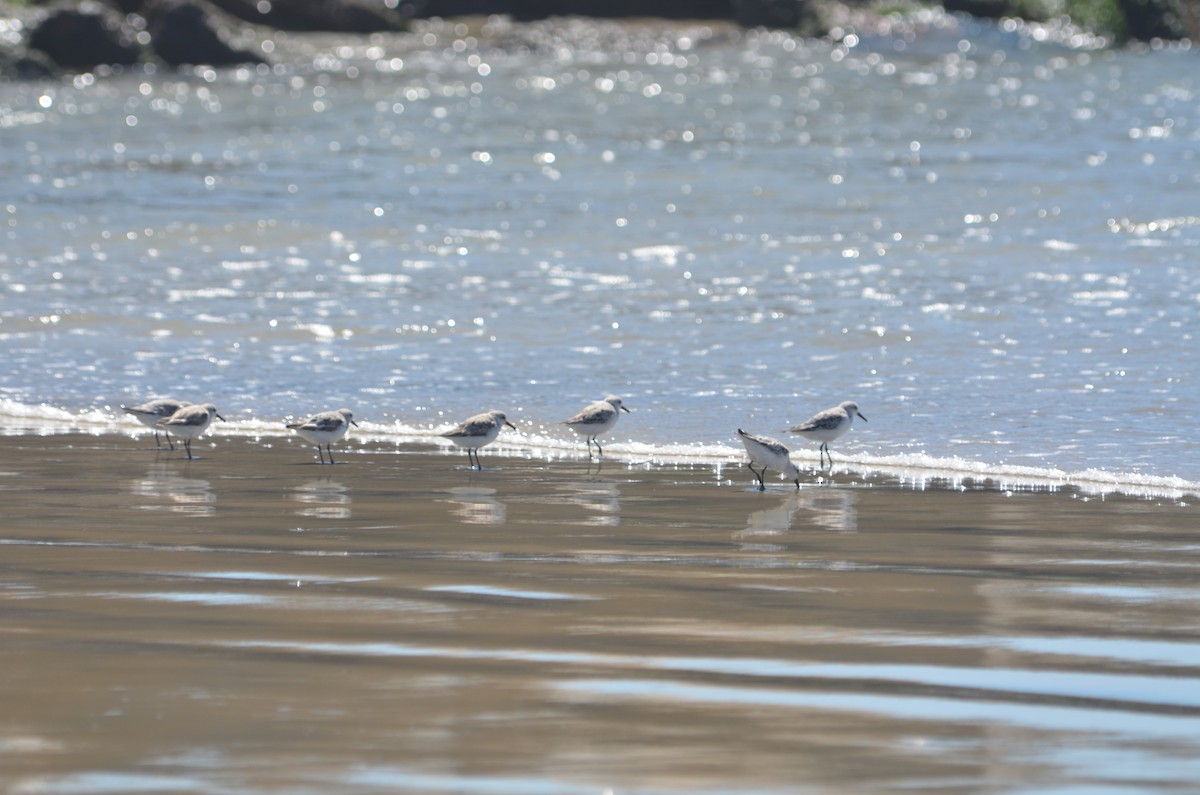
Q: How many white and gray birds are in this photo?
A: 7